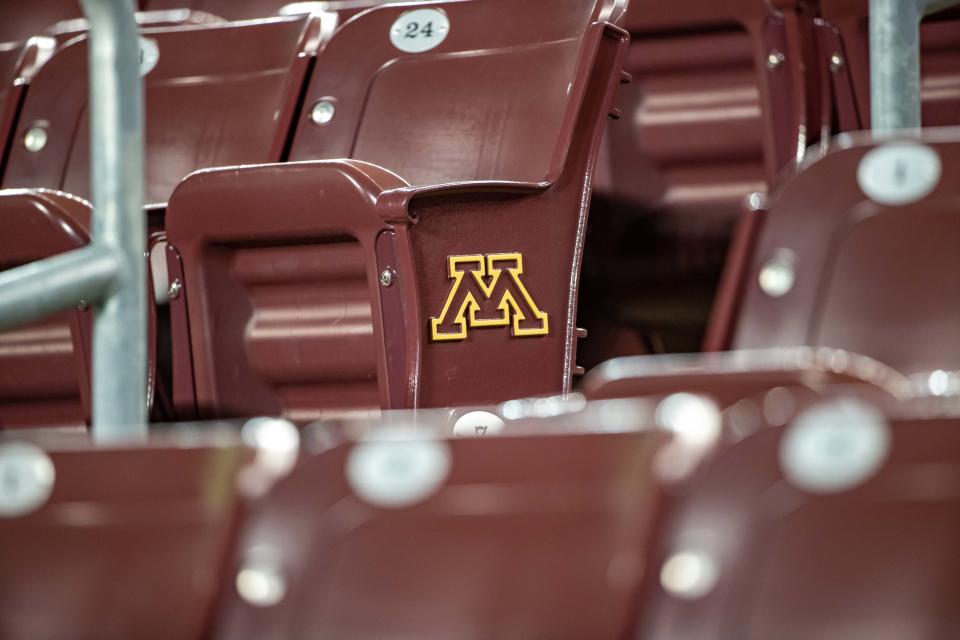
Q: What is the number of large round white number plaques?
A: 7